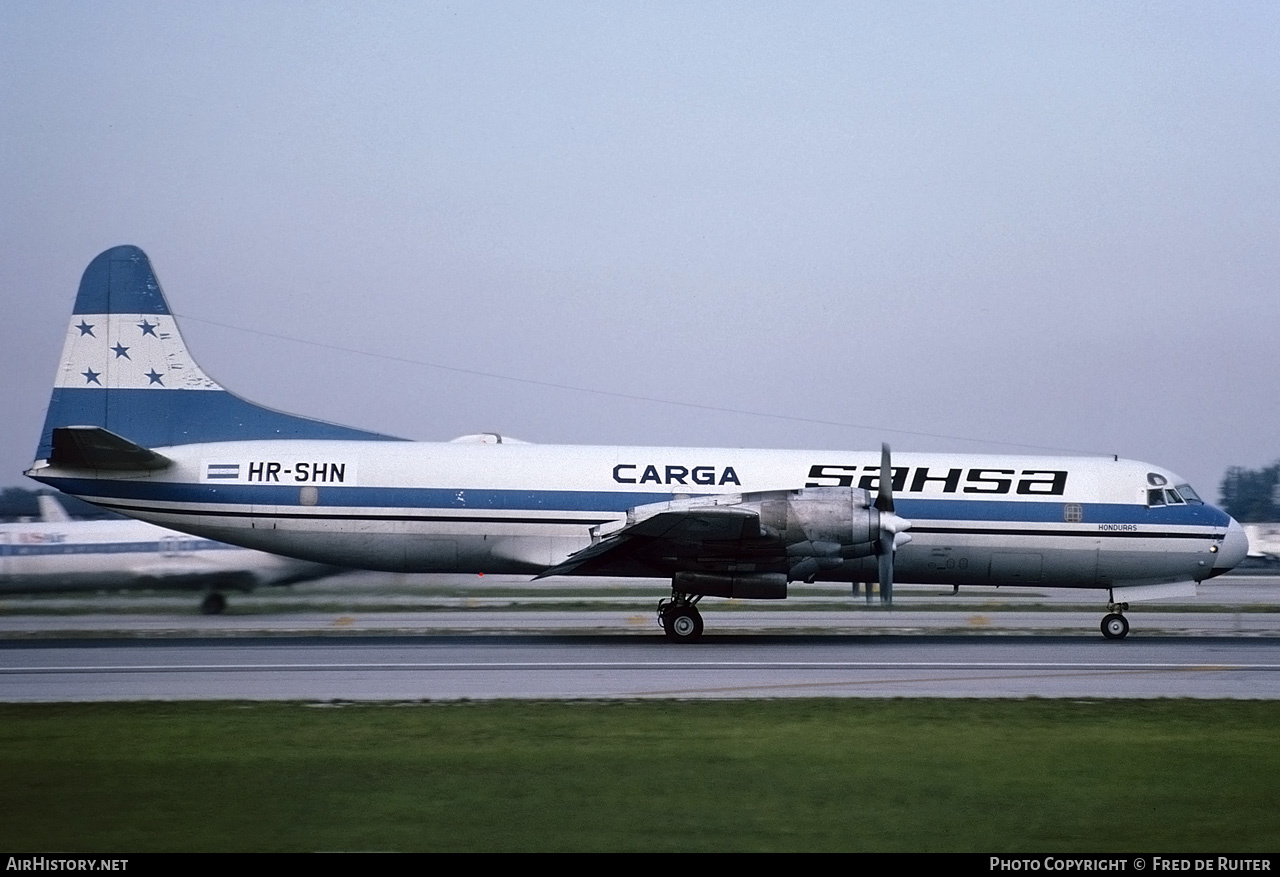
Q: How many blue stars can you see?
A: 5